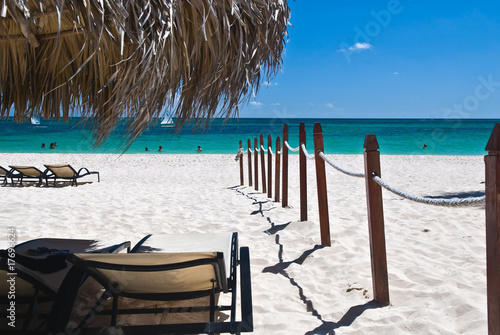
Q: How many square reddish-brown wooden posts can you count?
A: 11